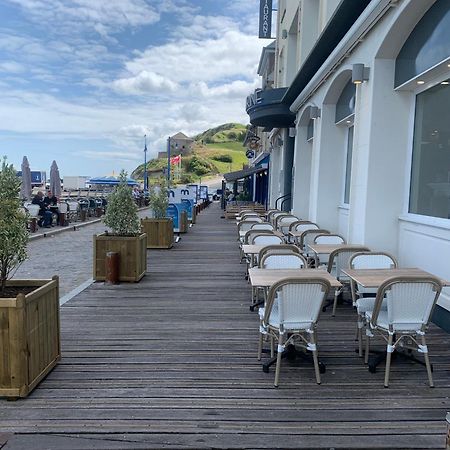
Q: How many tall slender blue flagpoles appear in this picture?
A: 2